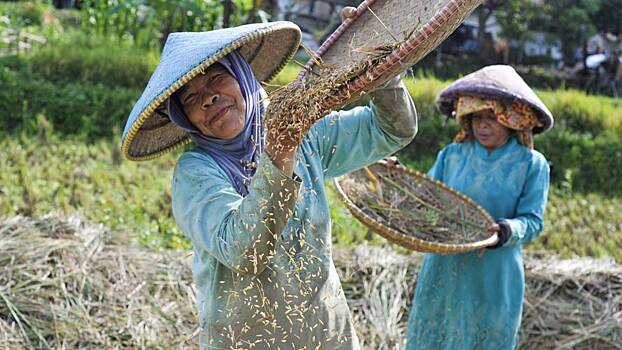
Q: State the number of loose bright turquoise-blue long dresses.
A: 1